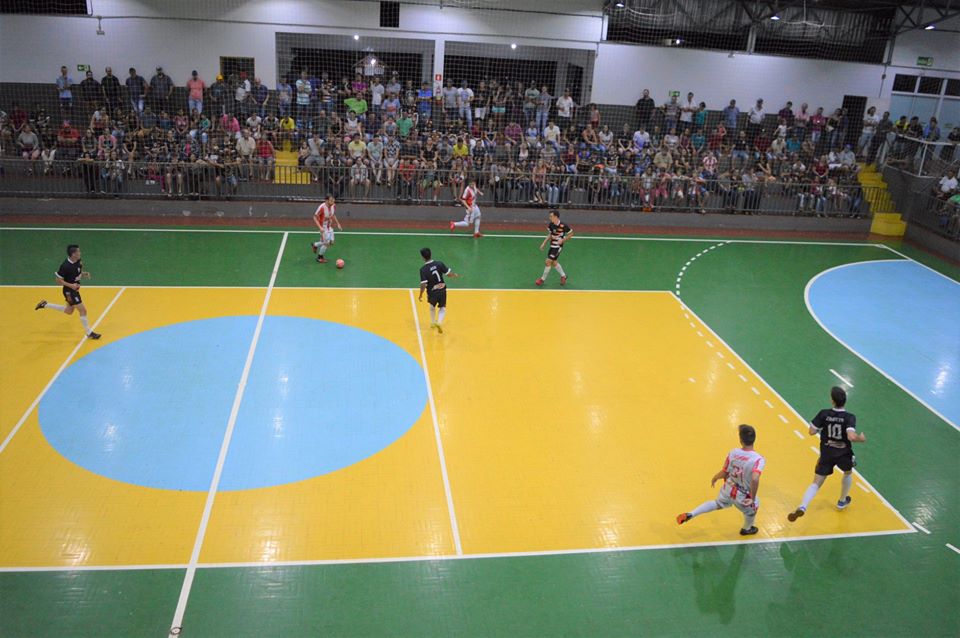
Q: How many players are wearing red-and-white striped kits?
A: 3